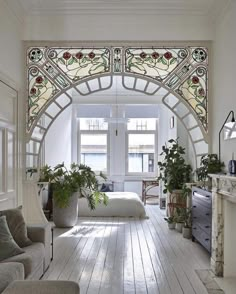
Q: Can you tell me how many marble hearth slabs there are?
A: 1